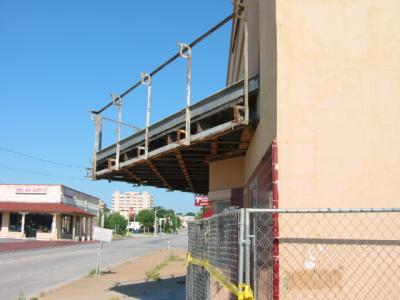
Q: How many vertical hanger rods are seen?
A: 5